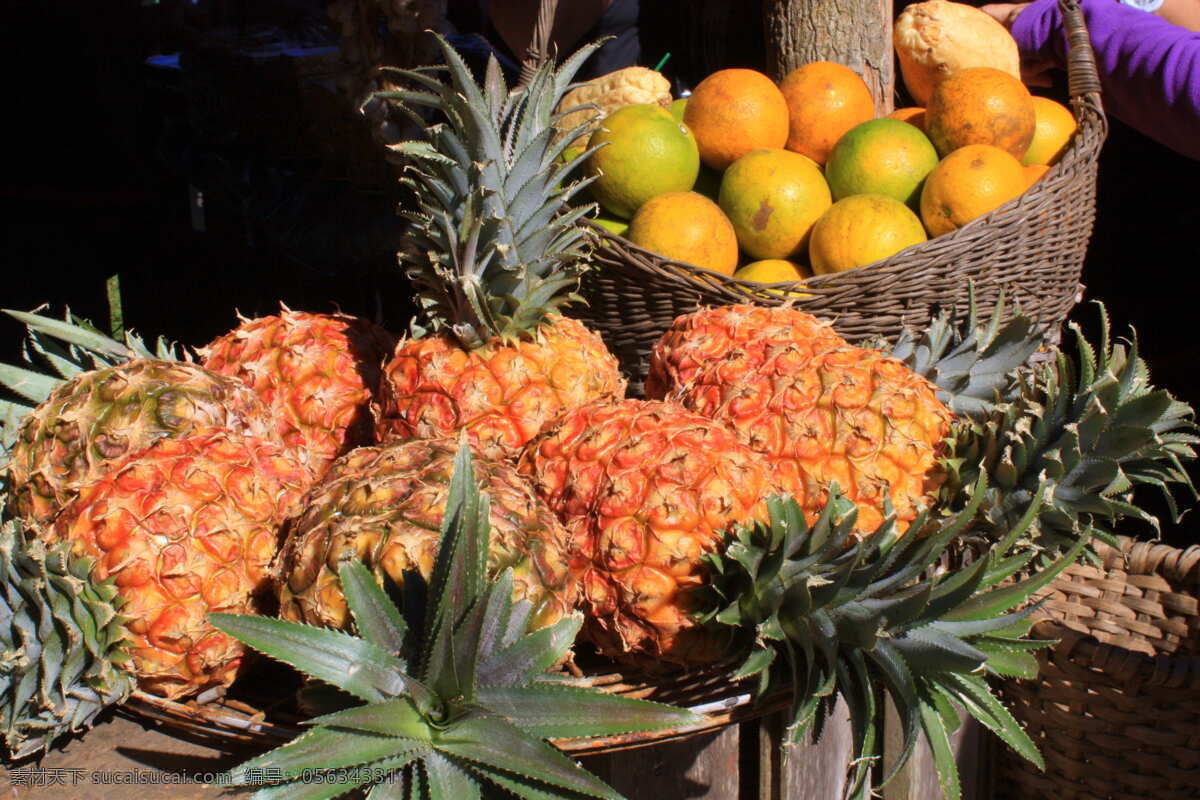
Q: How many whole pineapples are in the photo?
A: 8